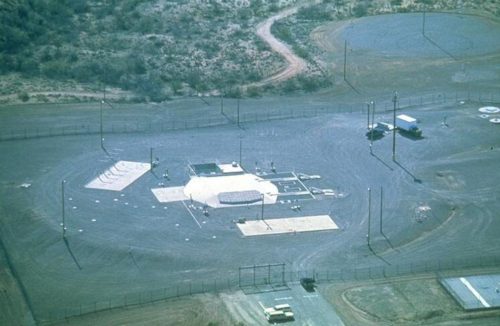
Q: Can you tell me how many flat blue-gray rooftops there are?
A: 1